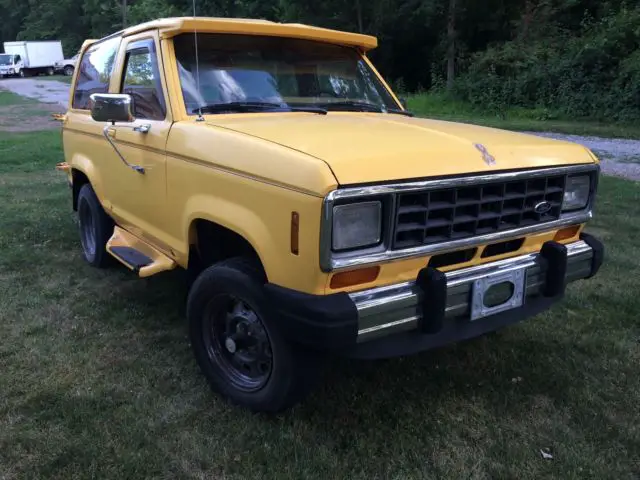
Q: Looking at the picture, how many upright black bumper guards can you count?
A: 2